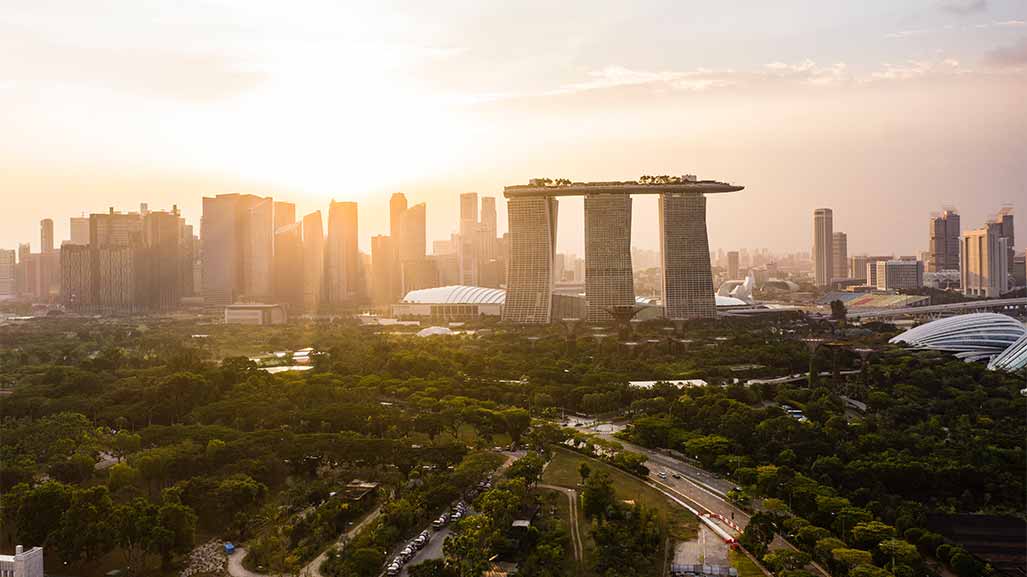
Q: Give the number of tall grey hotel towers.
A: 3